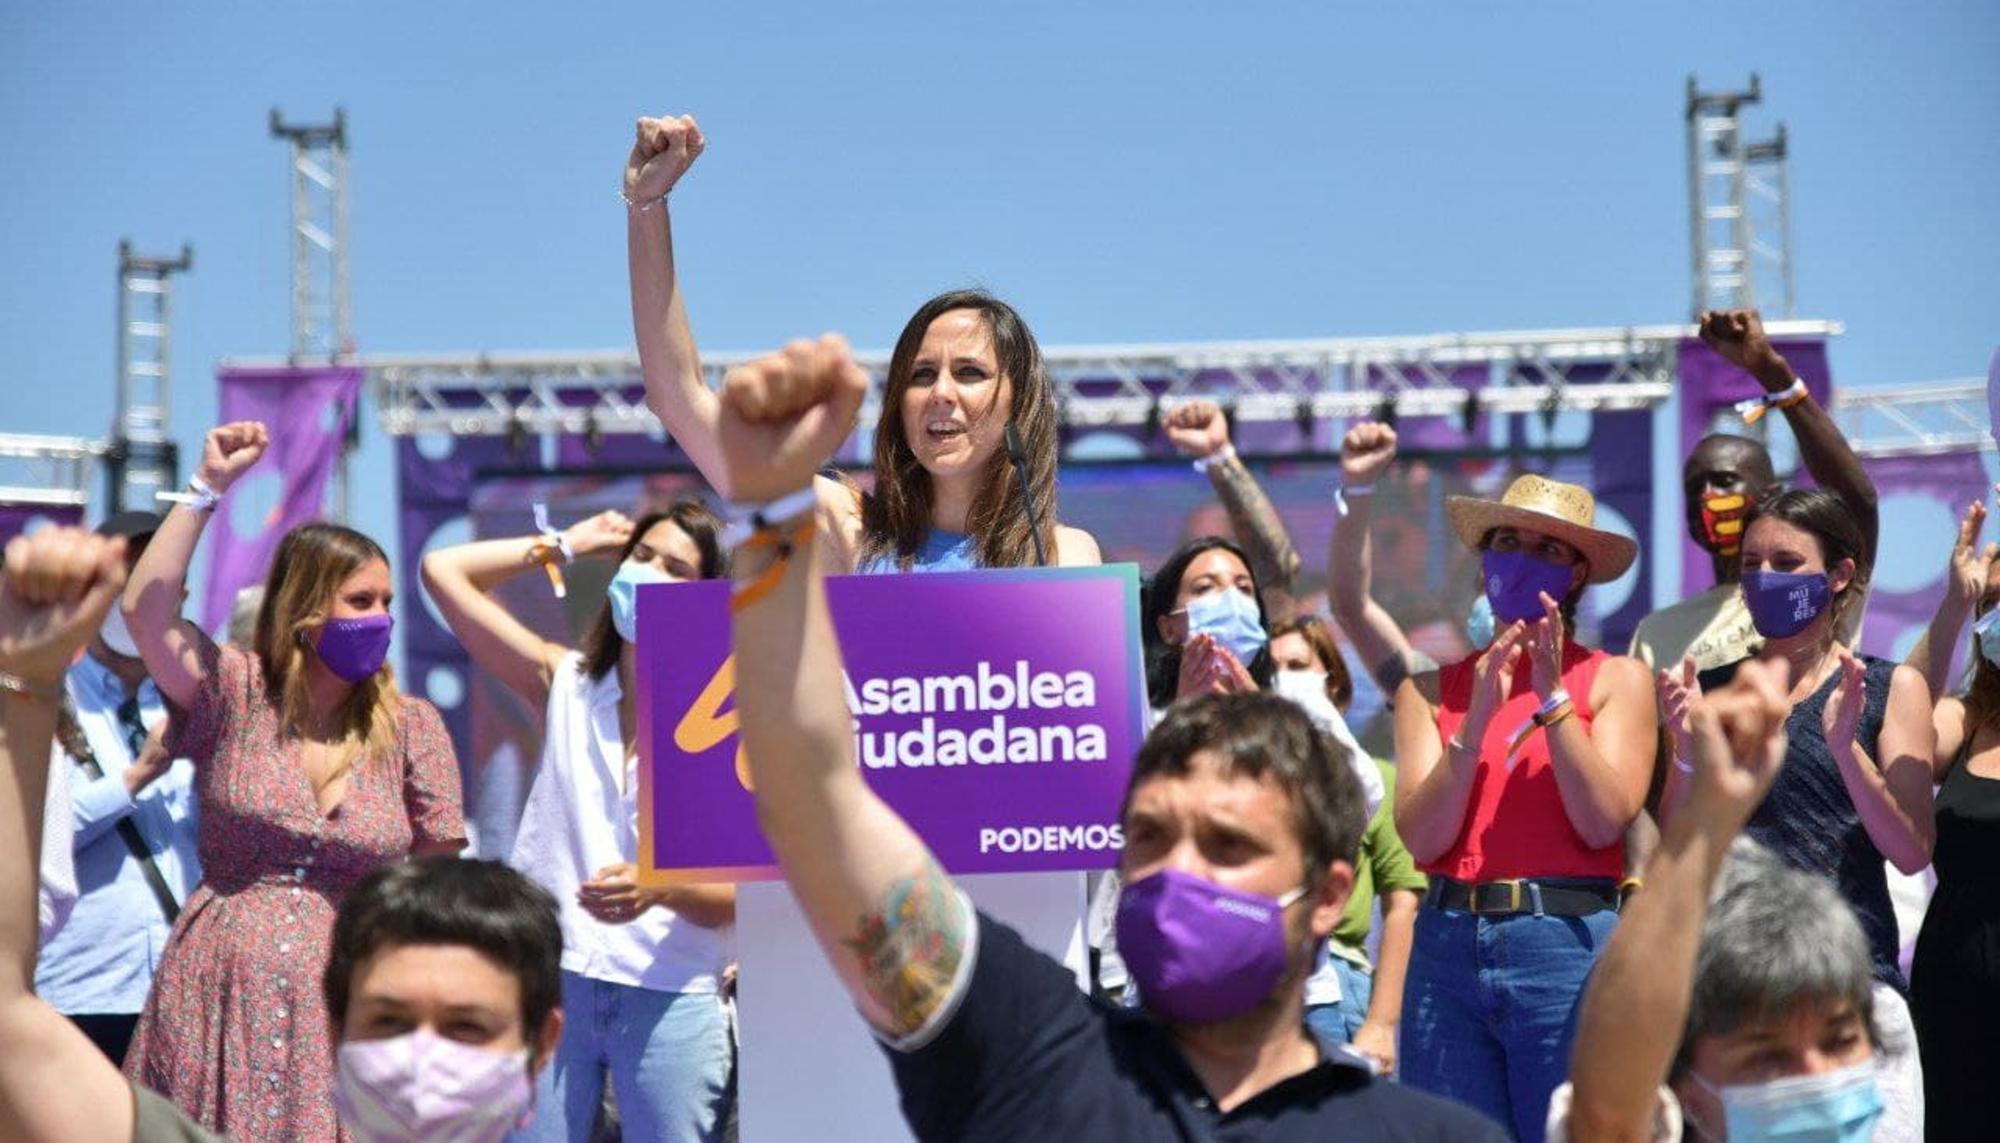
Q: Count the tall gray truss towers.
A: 4